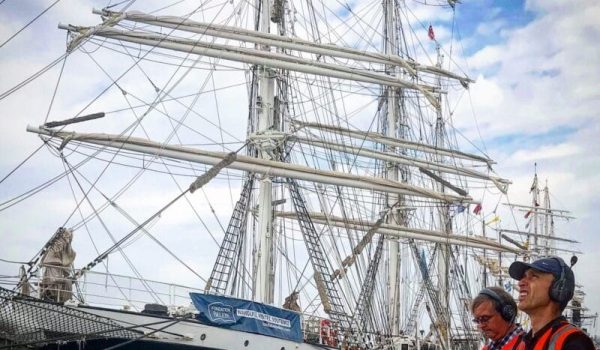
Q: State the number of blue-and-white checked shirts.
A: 1